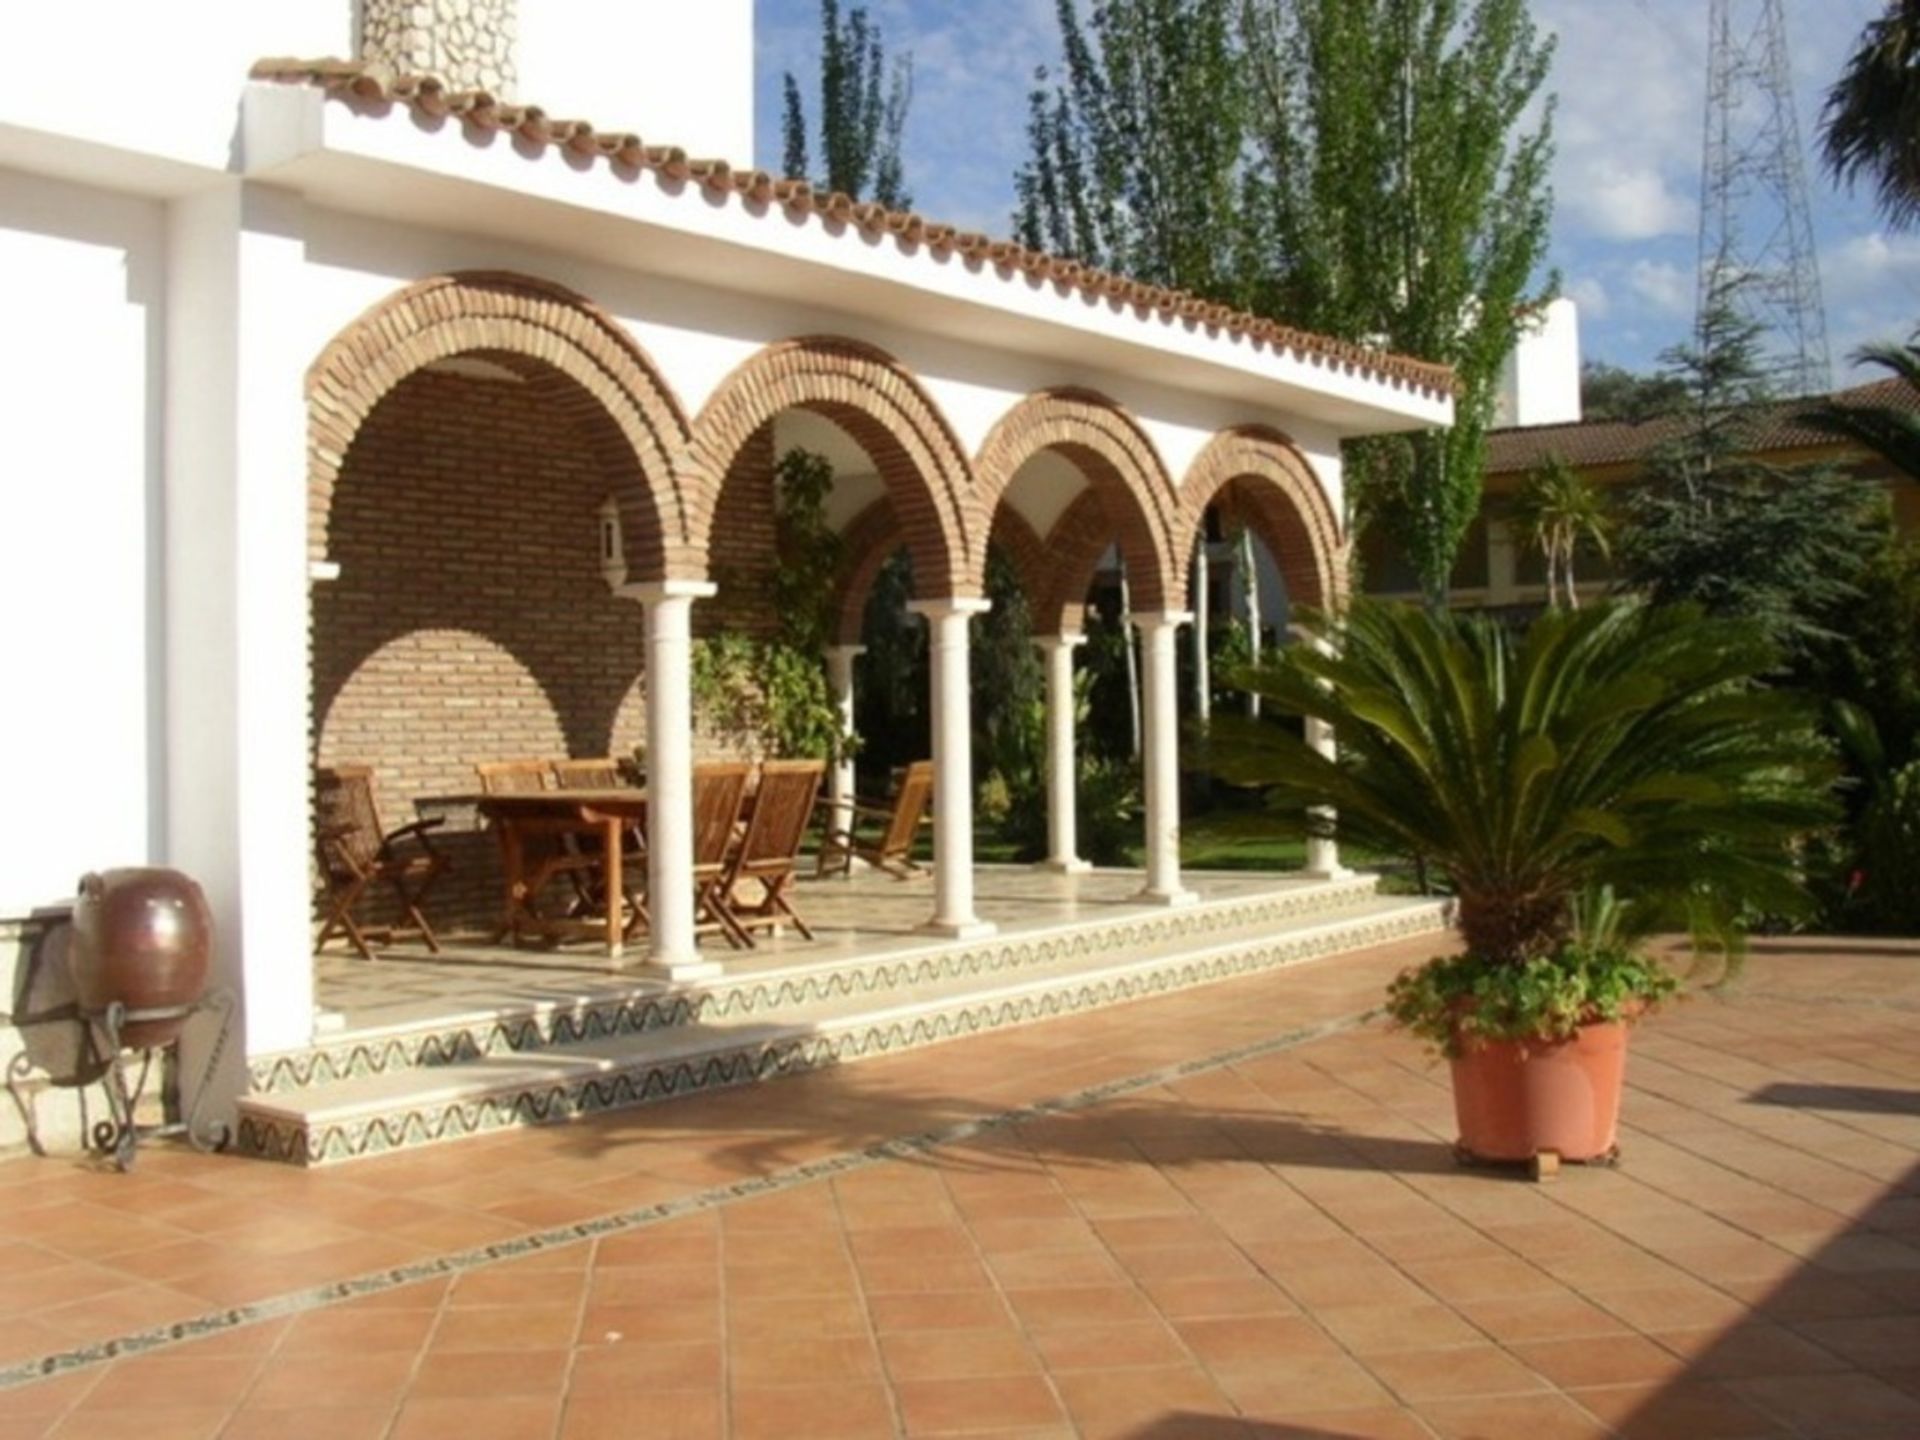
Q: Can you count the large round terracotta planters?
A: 1